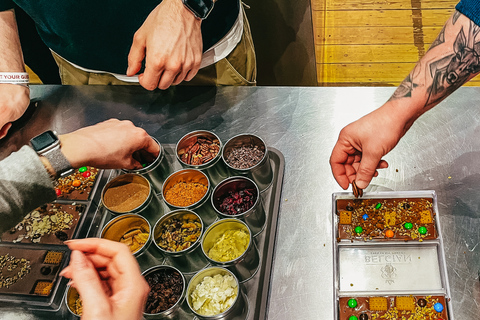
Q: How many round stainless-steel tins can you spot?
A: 12